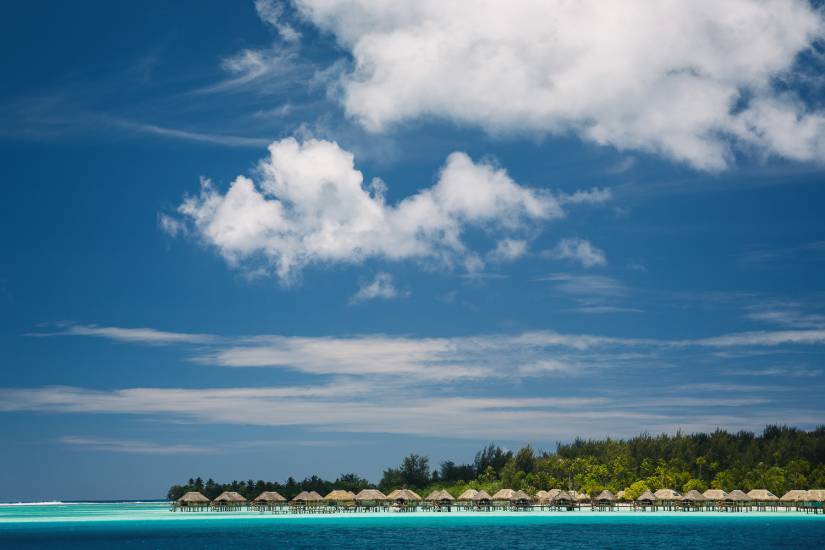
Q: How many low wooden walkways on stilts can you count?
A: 1